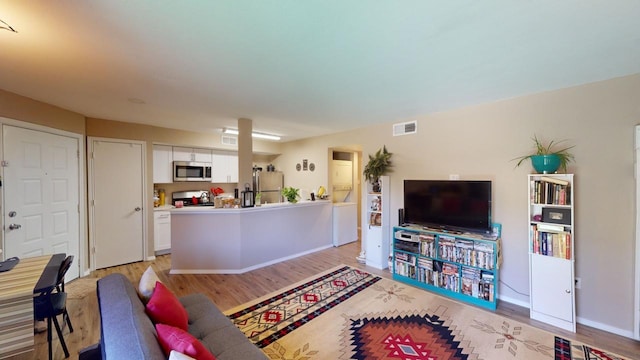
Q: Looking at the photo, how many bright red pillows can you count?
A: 2